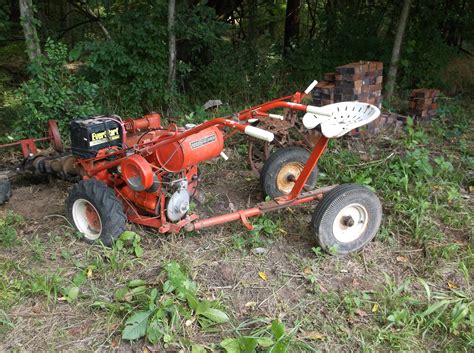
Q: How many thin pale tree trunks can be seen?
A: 3